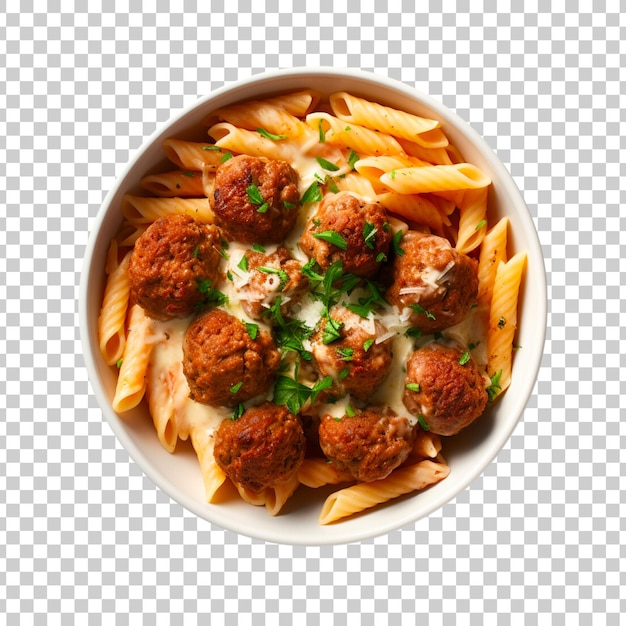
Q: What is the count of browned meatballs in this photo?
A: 10